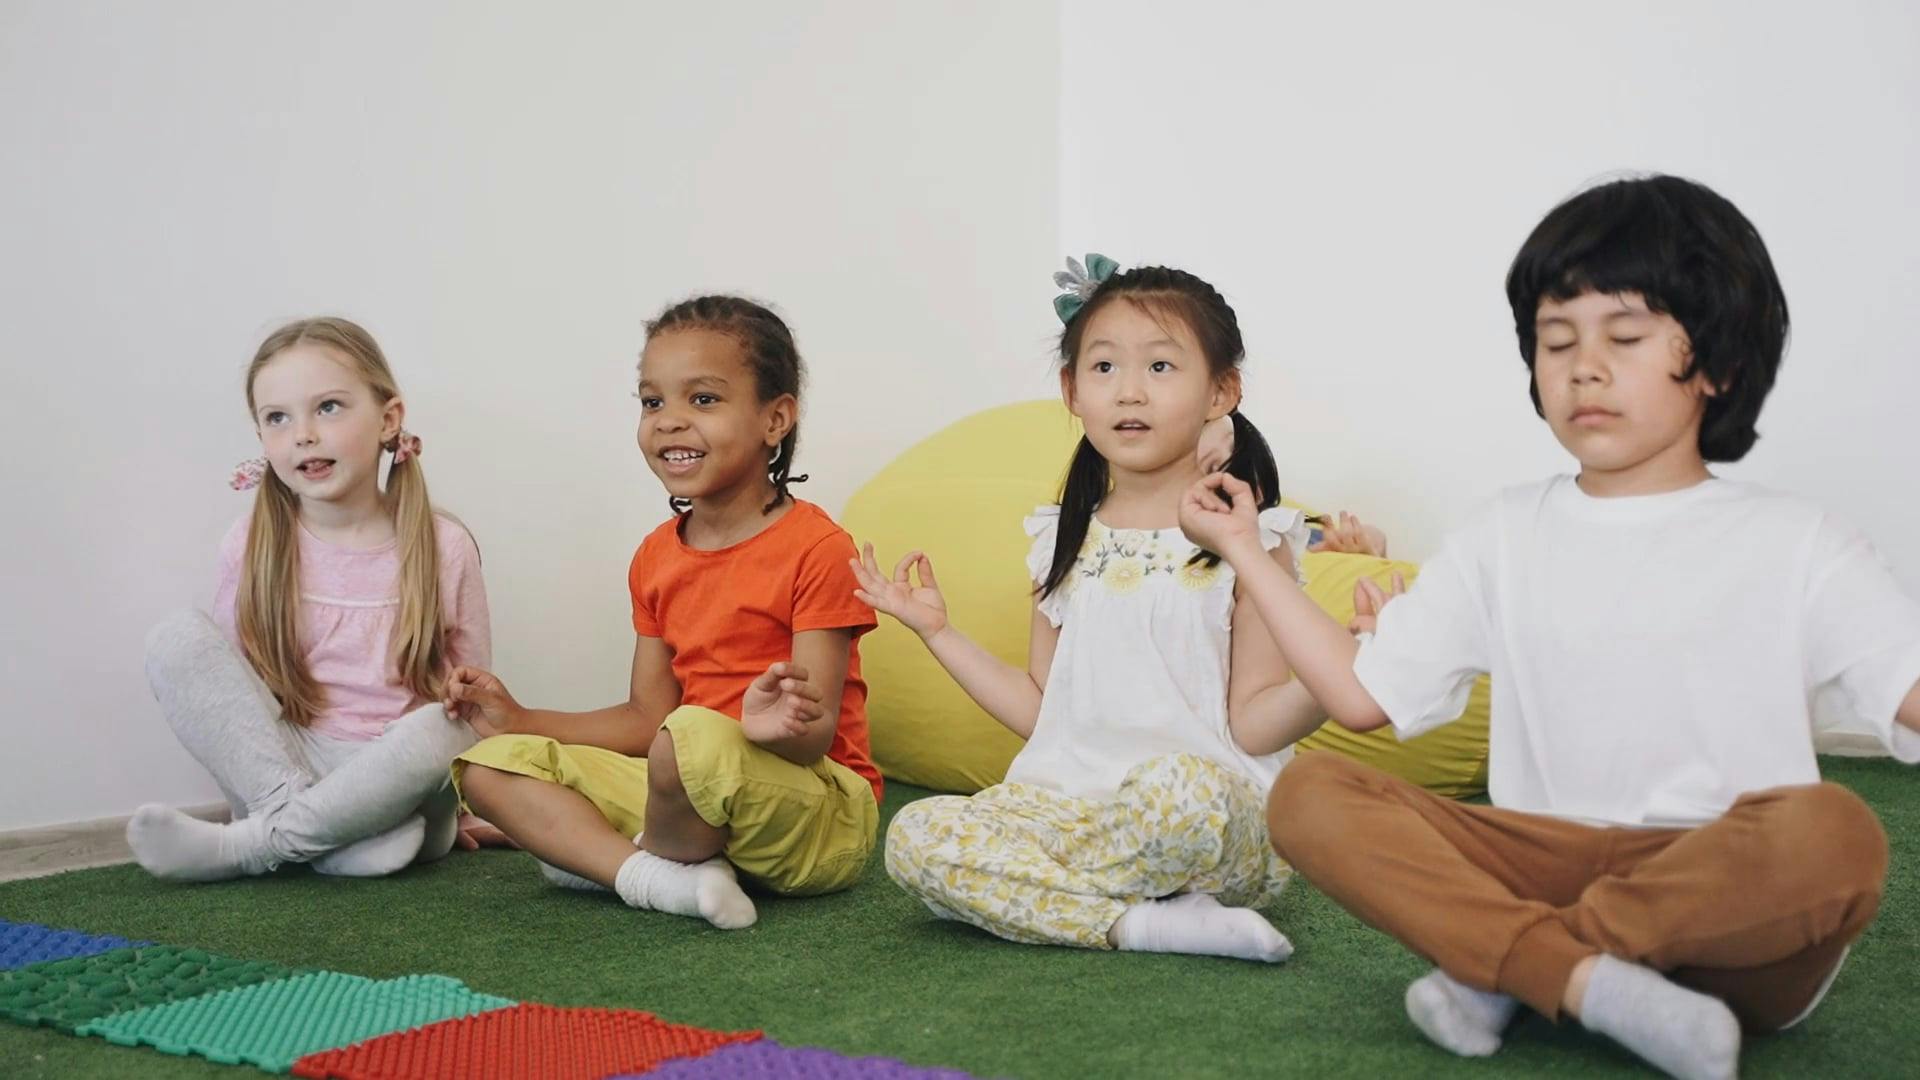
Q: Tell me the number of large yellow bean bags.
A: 2